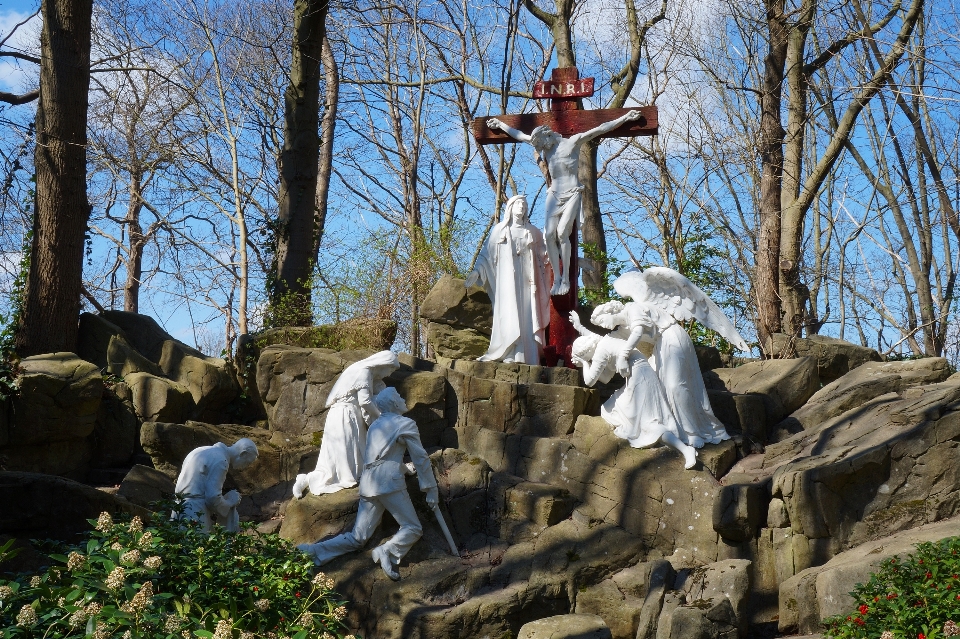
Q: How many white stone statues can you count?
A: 7